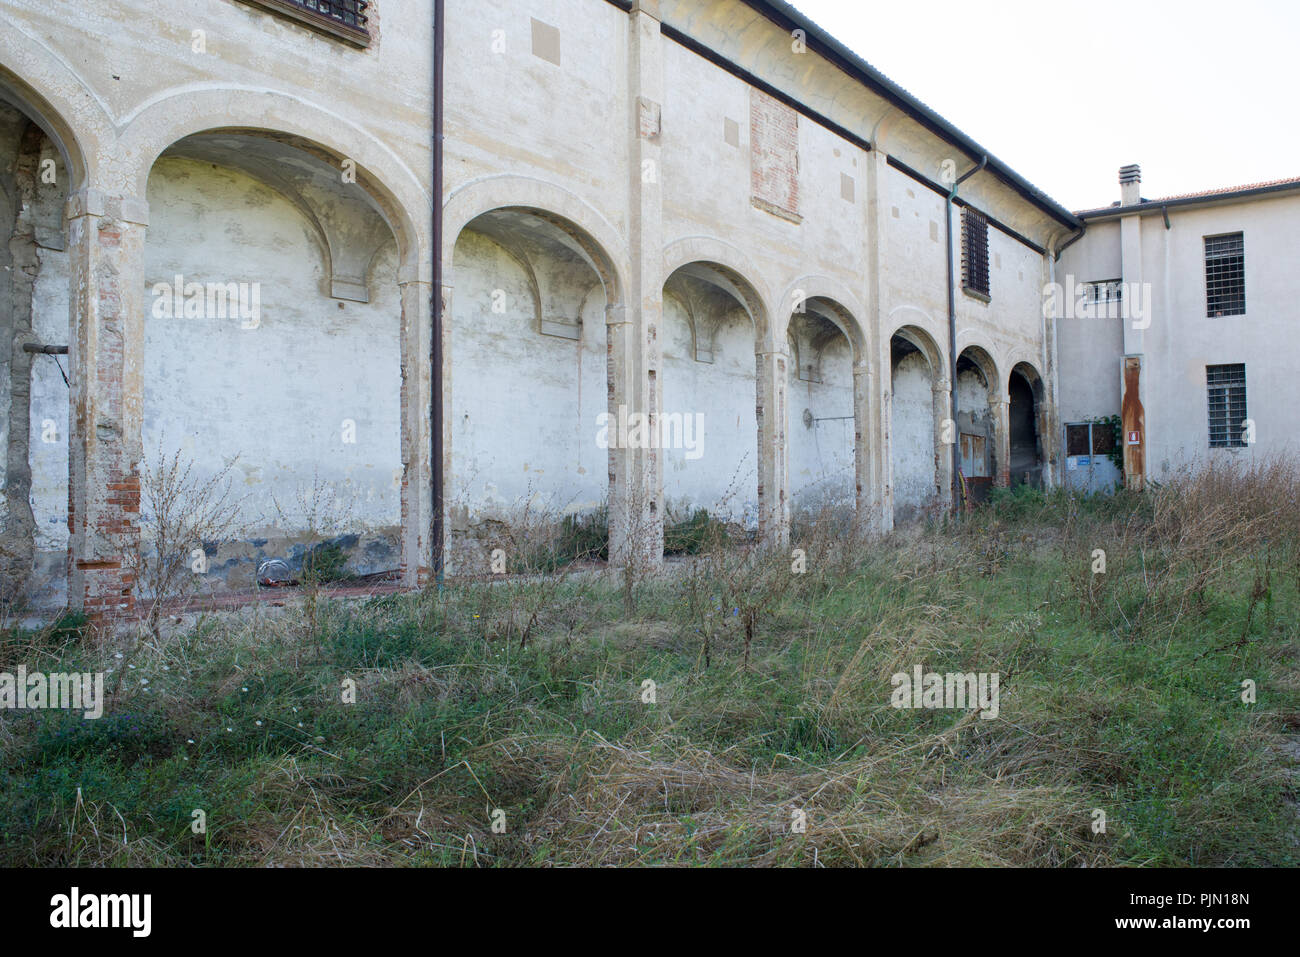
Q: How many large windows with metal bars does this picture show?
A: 4